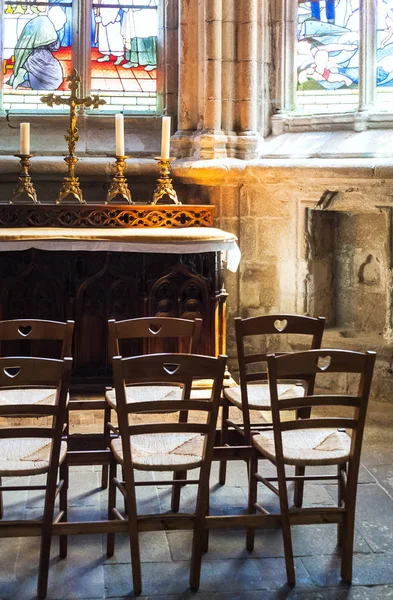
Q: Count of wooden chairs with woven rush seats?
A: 6